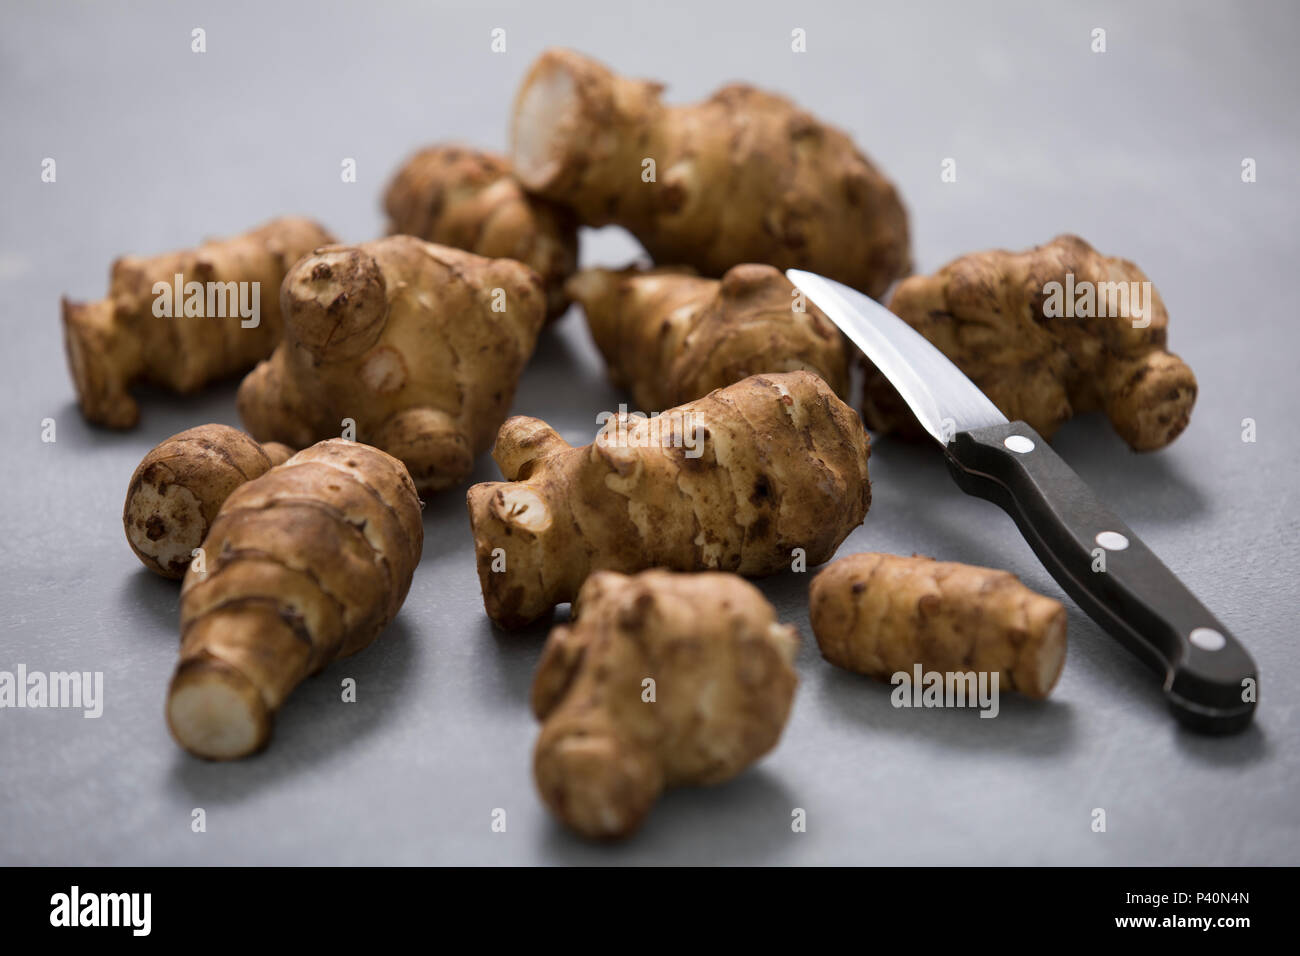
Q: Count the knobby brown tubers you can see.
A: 11